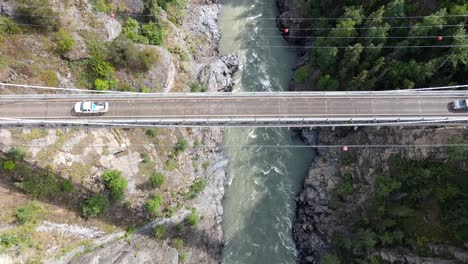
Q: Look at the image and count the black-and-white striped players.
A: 0